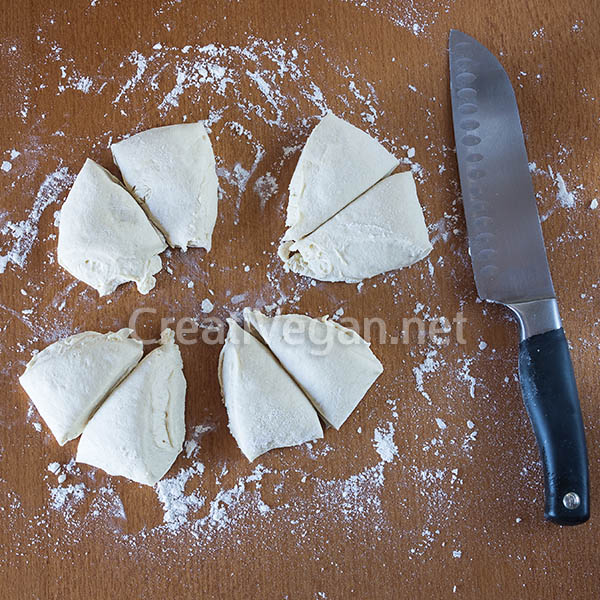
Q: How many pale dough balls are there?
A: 8